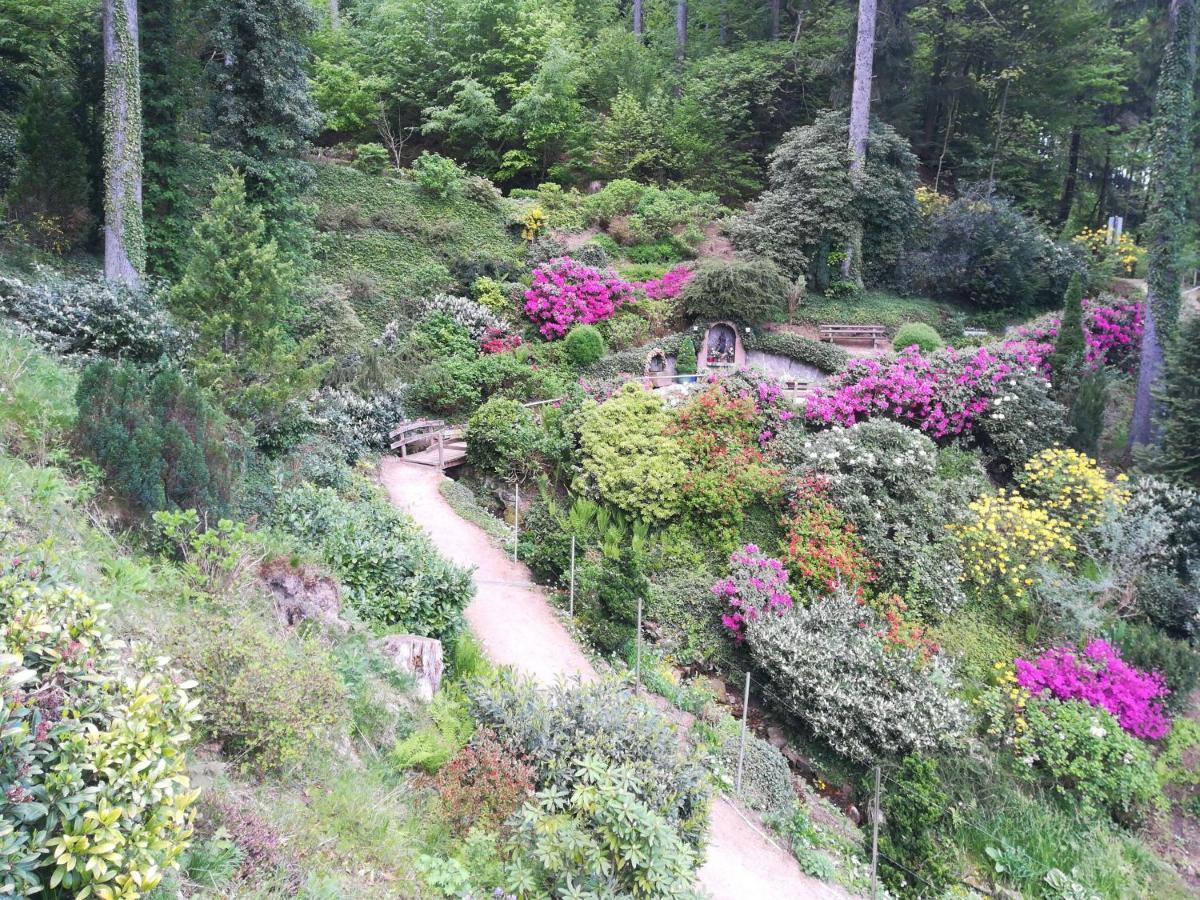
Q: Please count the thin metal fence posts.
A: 5